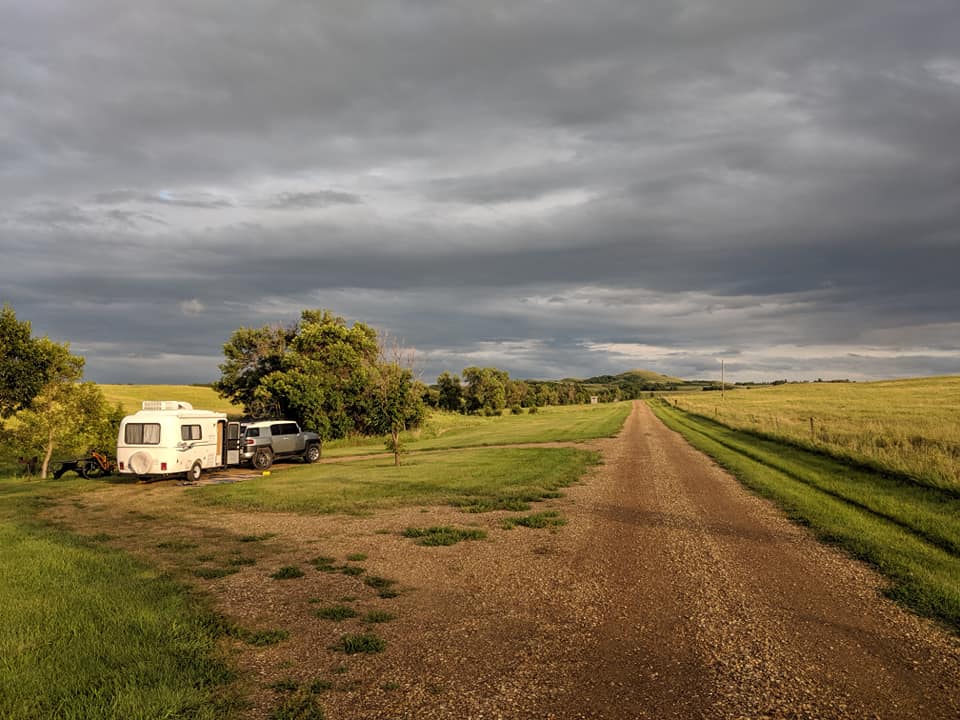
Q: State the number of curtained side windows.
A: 1